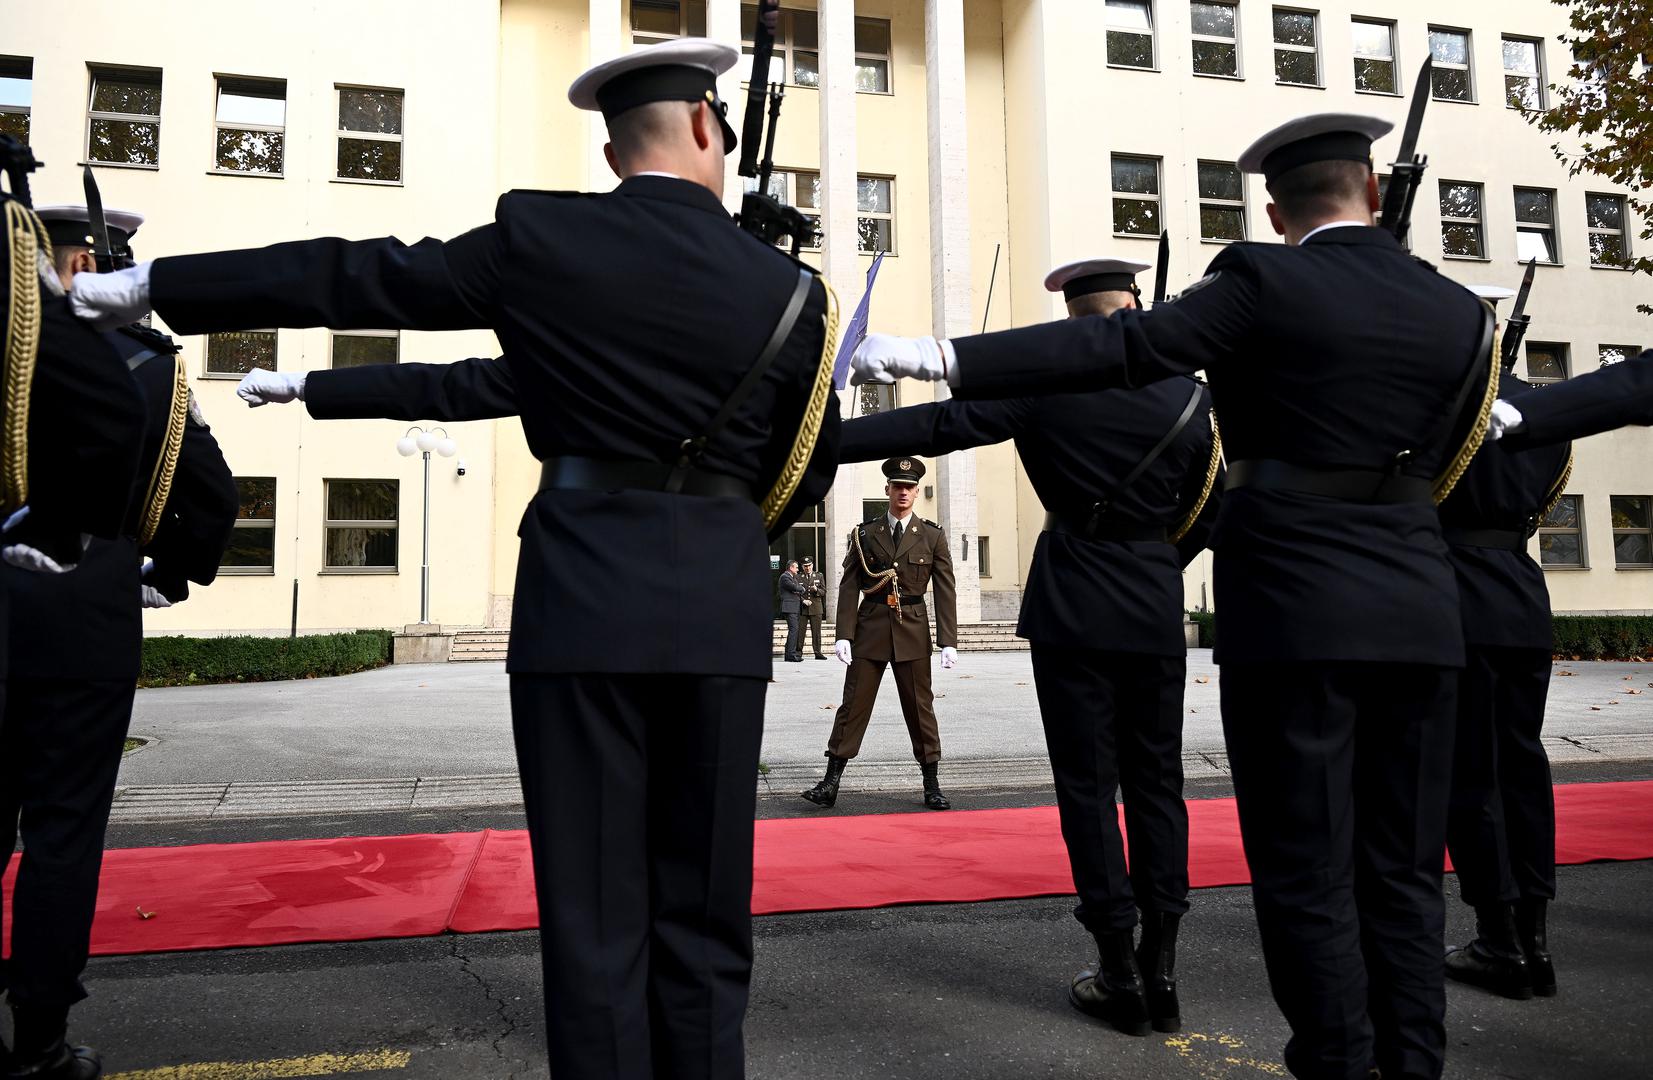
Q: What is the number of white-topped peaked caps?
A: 5